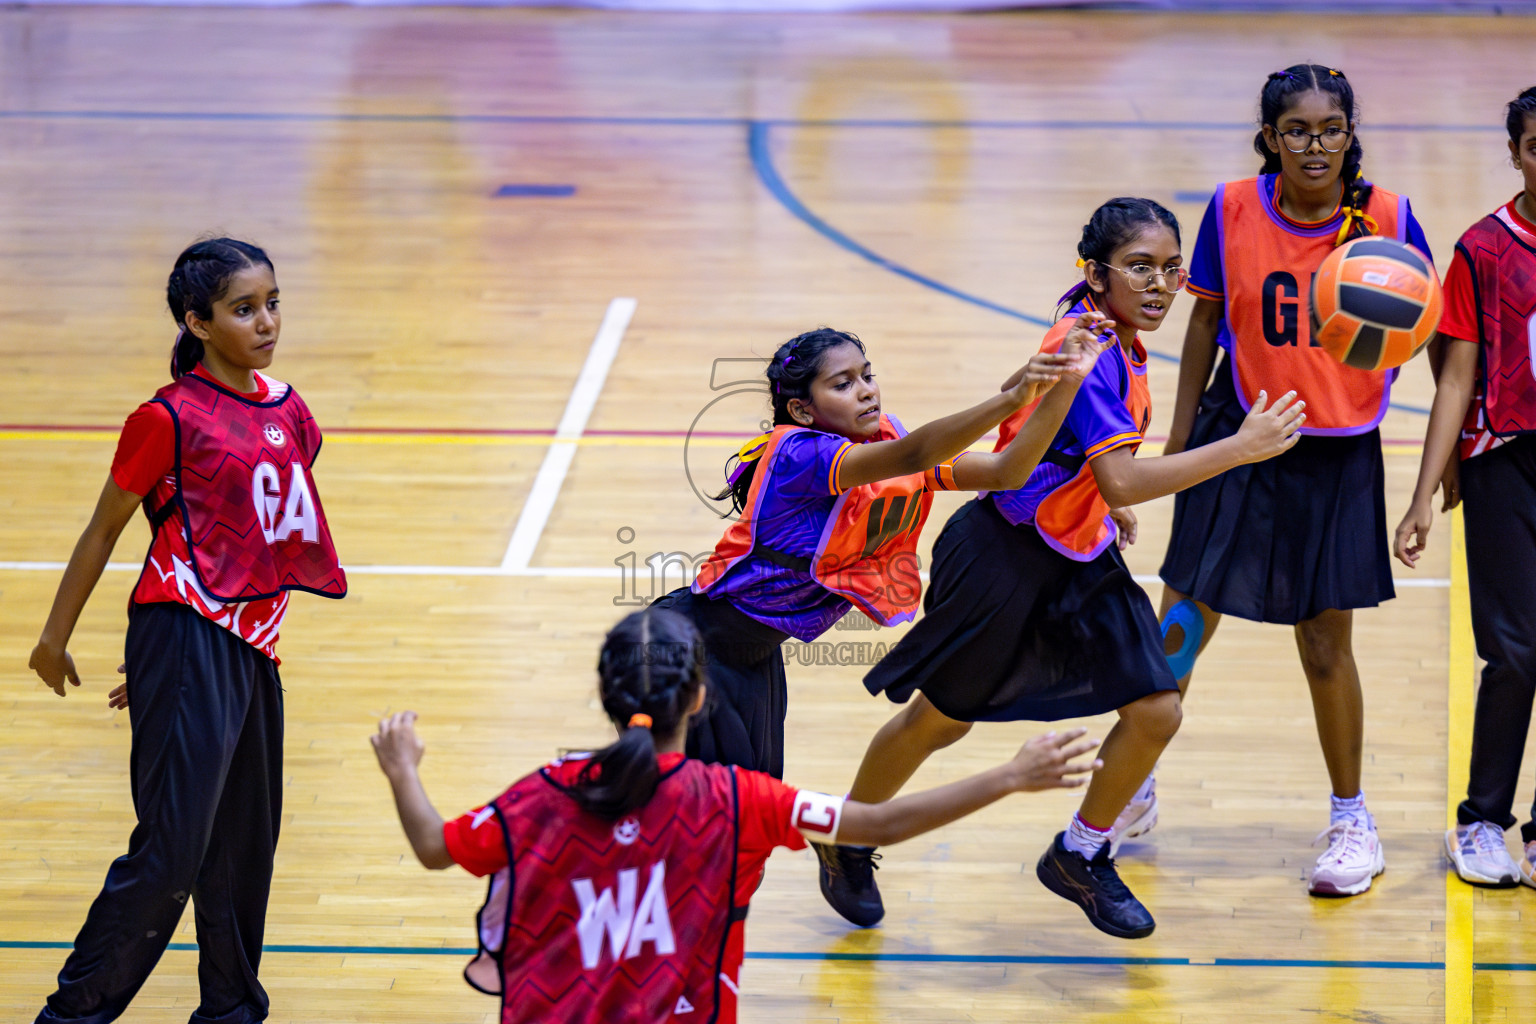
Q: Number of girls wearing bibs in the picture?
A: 6